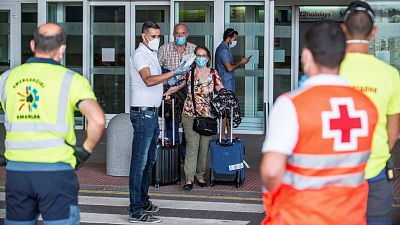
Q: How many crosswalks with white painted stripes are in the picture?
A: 1